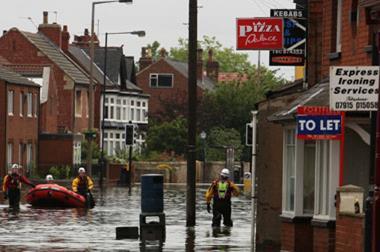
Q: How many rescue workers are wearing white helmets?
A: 4